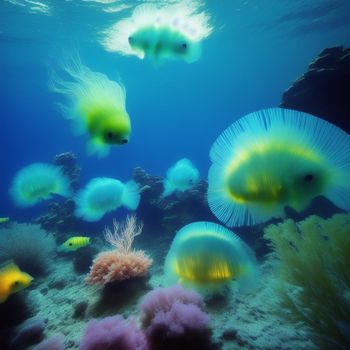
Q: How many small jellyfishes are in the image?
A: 3